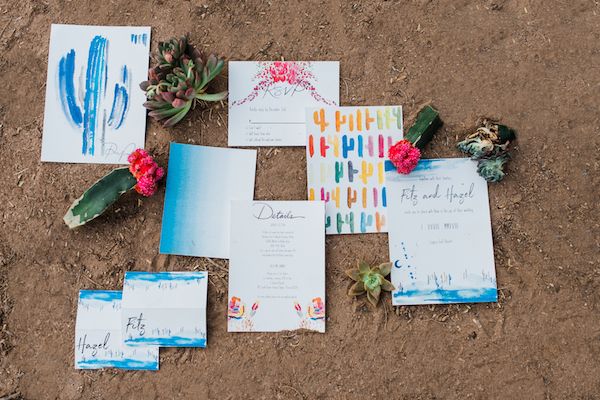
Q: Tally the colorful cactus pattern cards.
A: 1